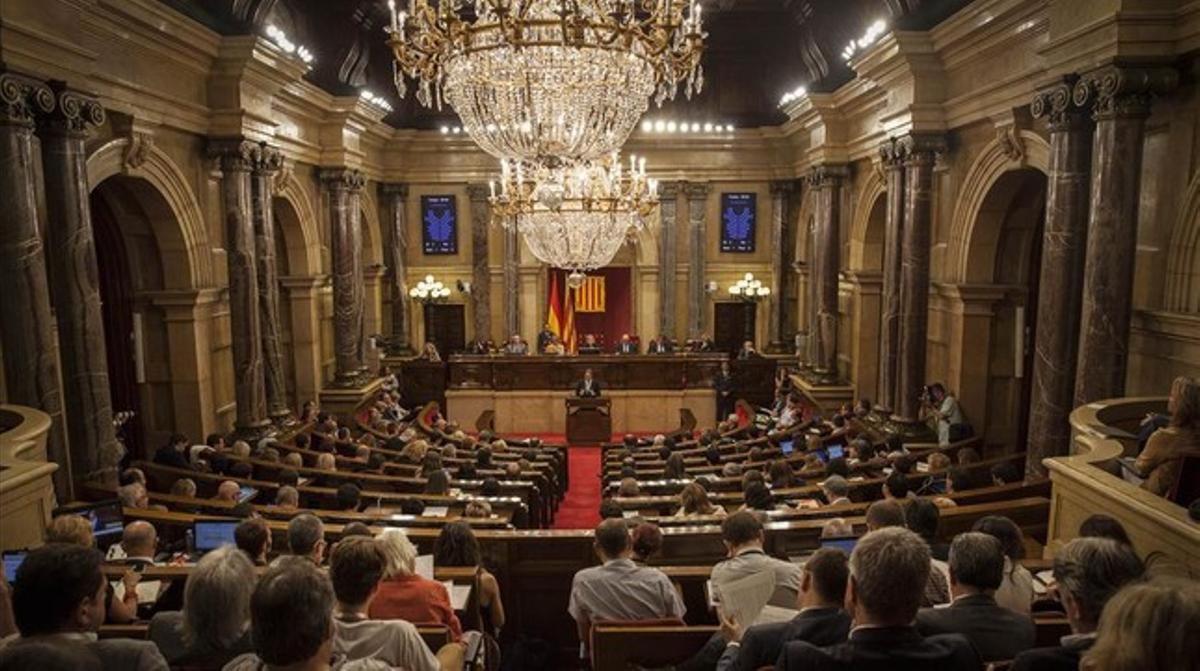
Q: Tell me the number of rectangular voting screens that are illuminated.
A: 2